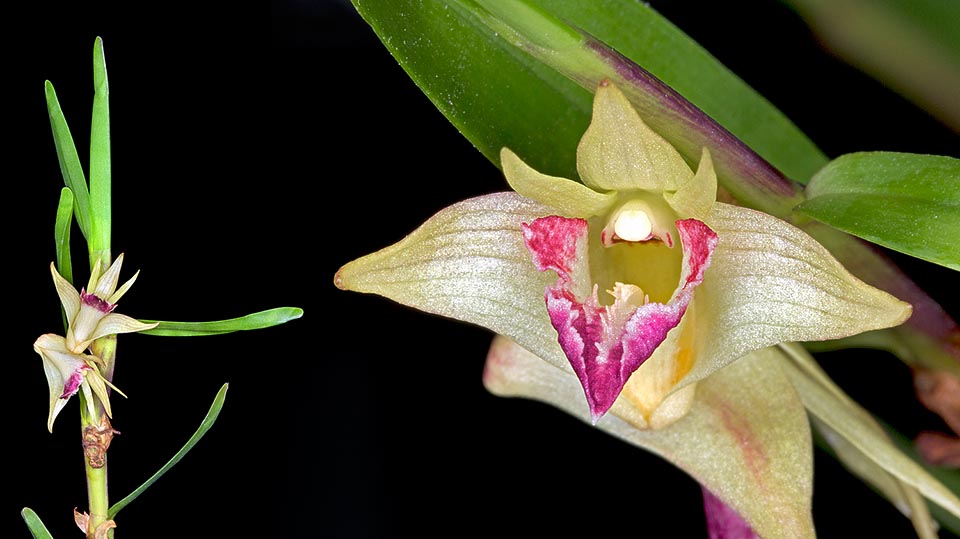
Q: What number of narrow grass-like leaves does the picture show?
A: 6